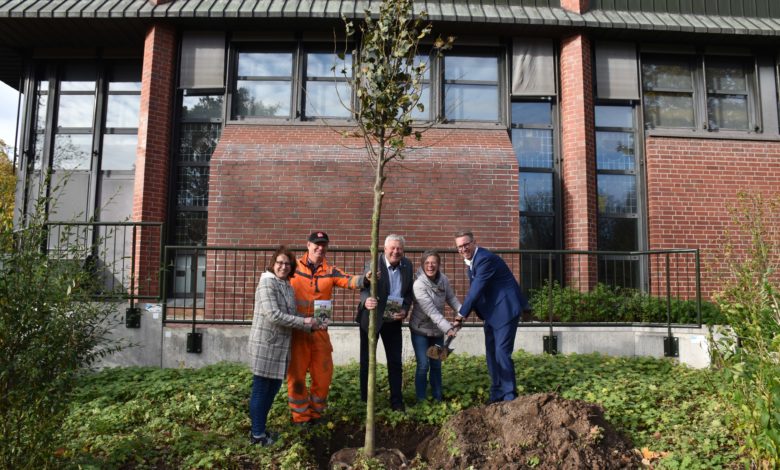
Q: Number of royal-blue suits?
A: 1